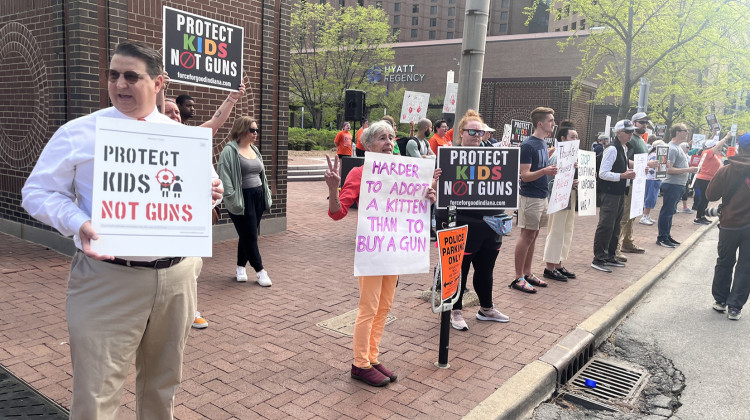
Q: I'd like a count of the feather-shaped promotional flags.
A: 0